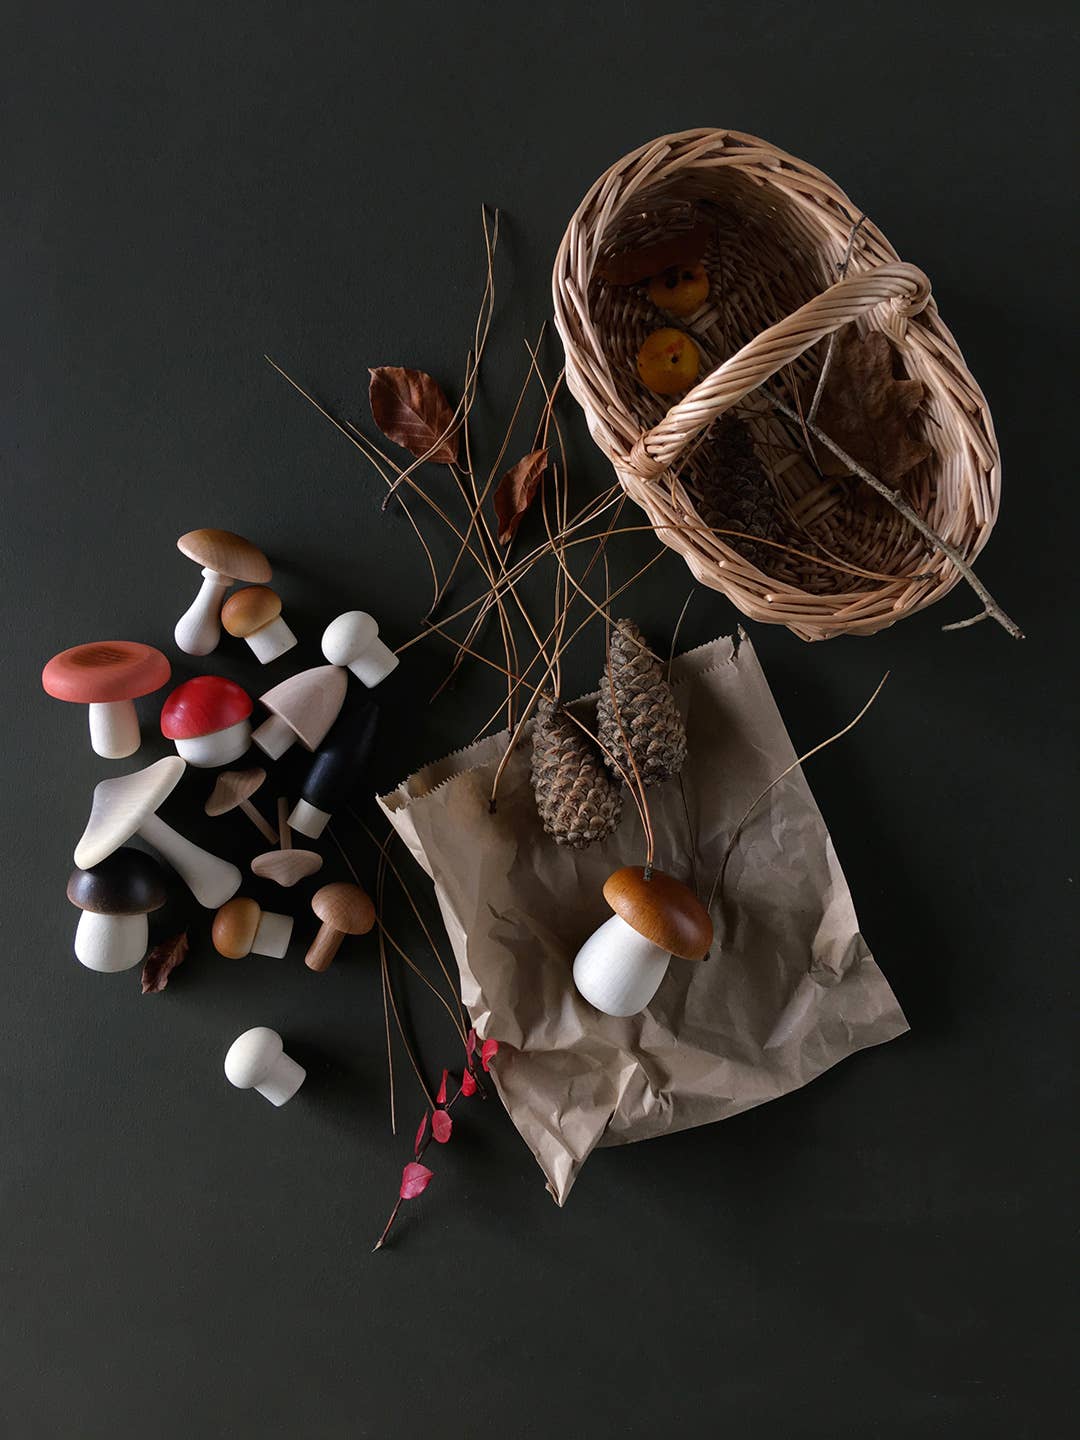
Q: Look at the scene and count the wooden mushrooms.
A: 15